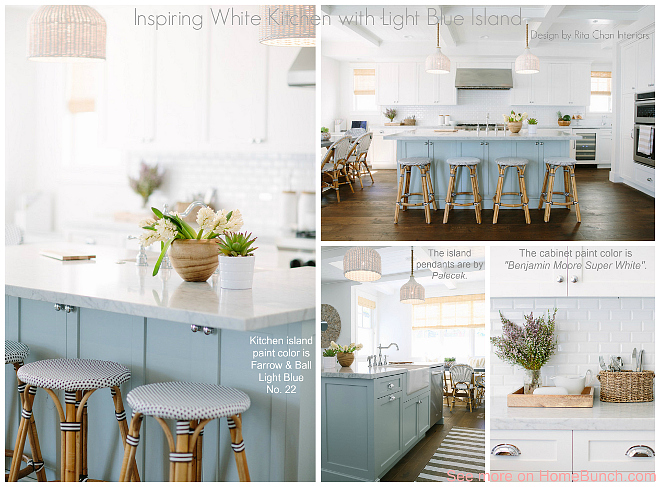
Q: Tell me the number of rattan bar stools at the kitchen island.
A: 4